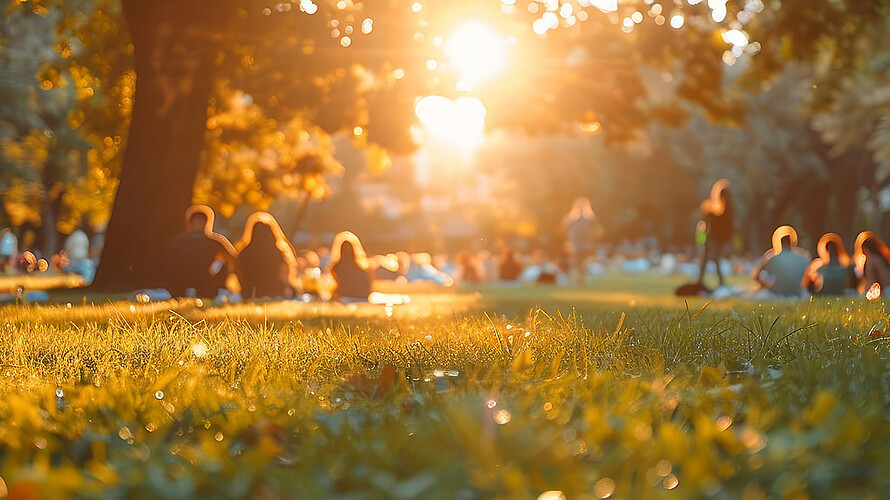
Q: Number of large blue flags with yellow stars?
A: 0